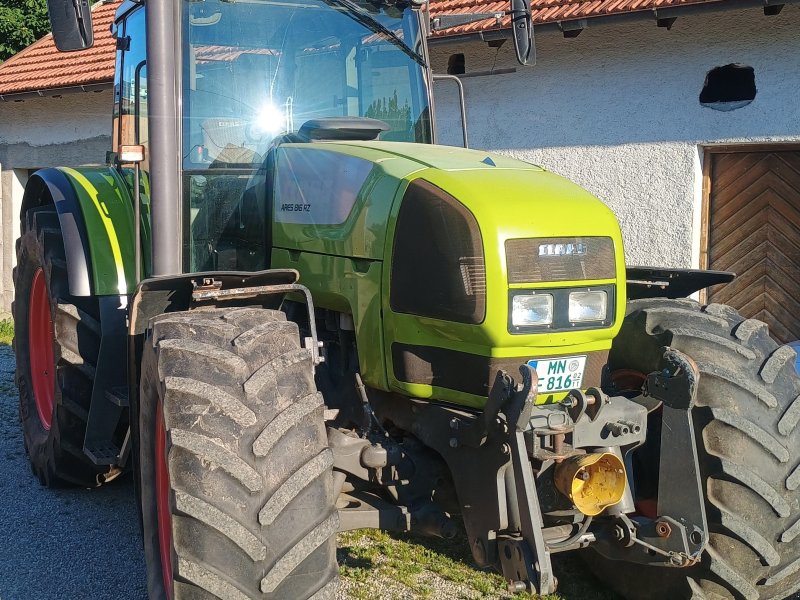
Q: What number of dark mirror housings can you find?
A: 2